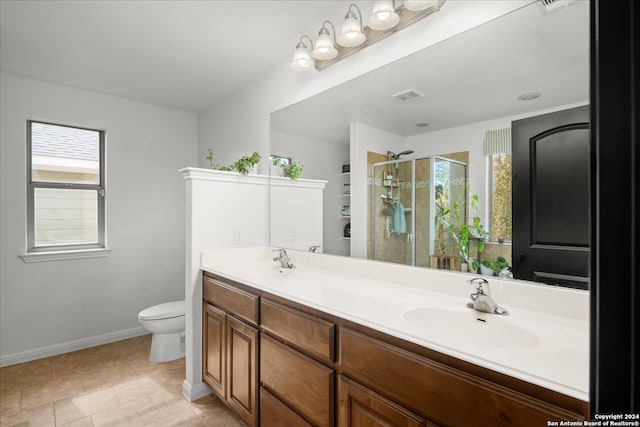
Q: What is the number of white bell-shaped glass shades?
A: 5